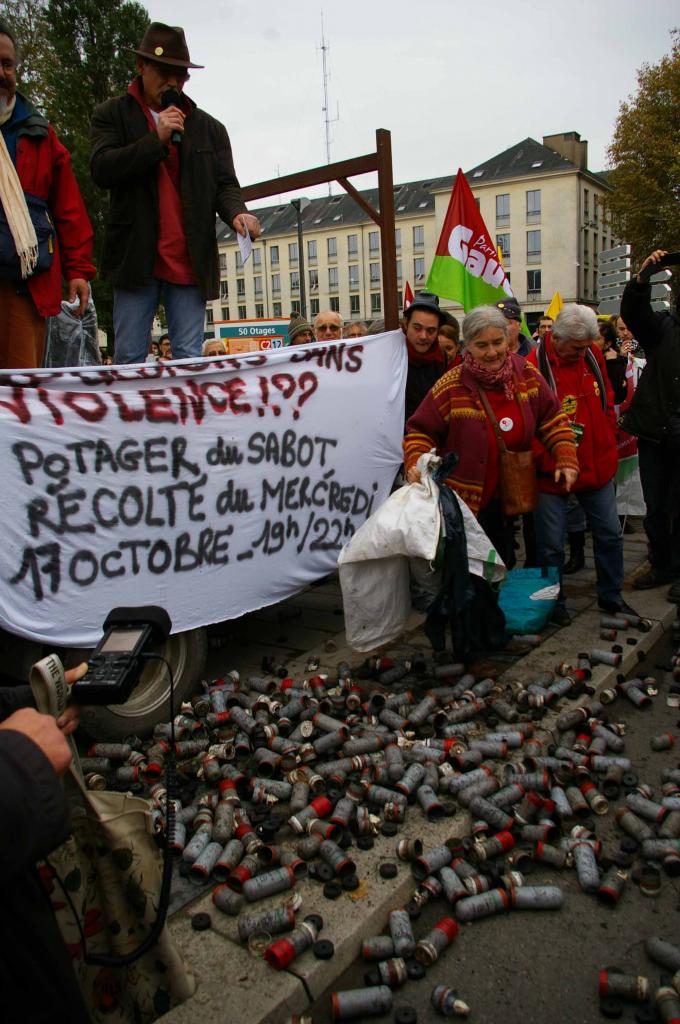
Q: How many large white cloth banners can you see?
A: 1